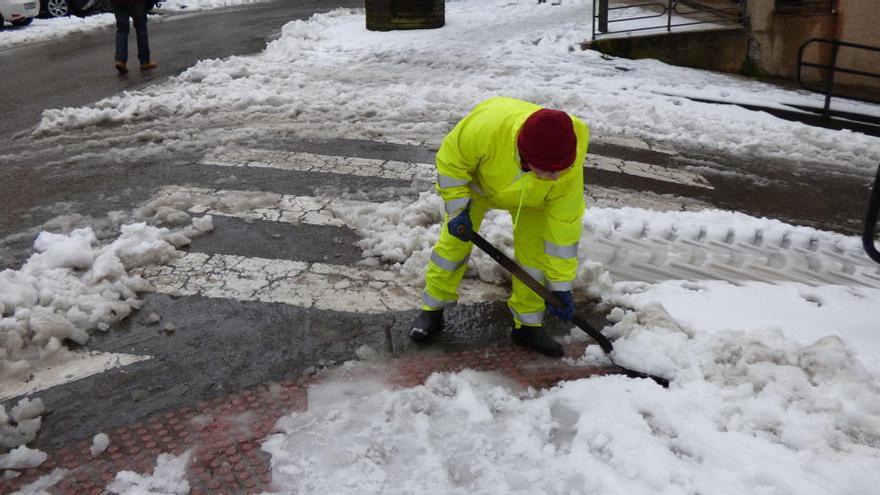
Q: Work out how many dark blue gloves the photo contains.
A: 2